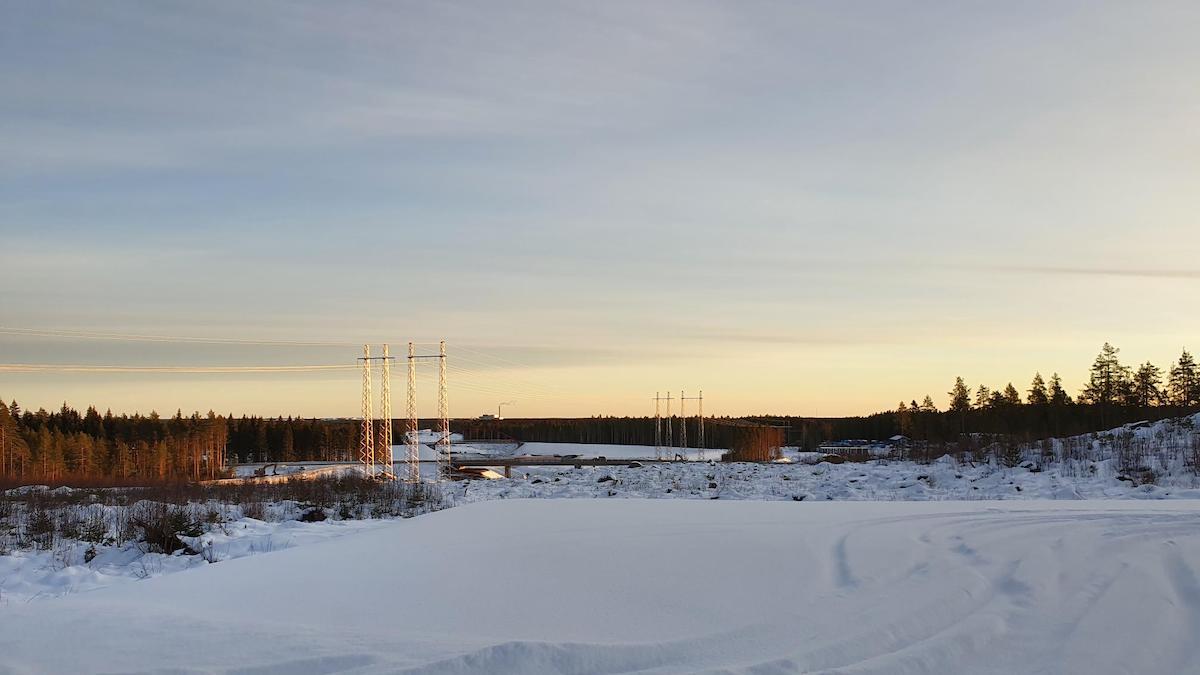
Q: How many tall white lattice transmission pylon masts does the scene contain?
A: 8